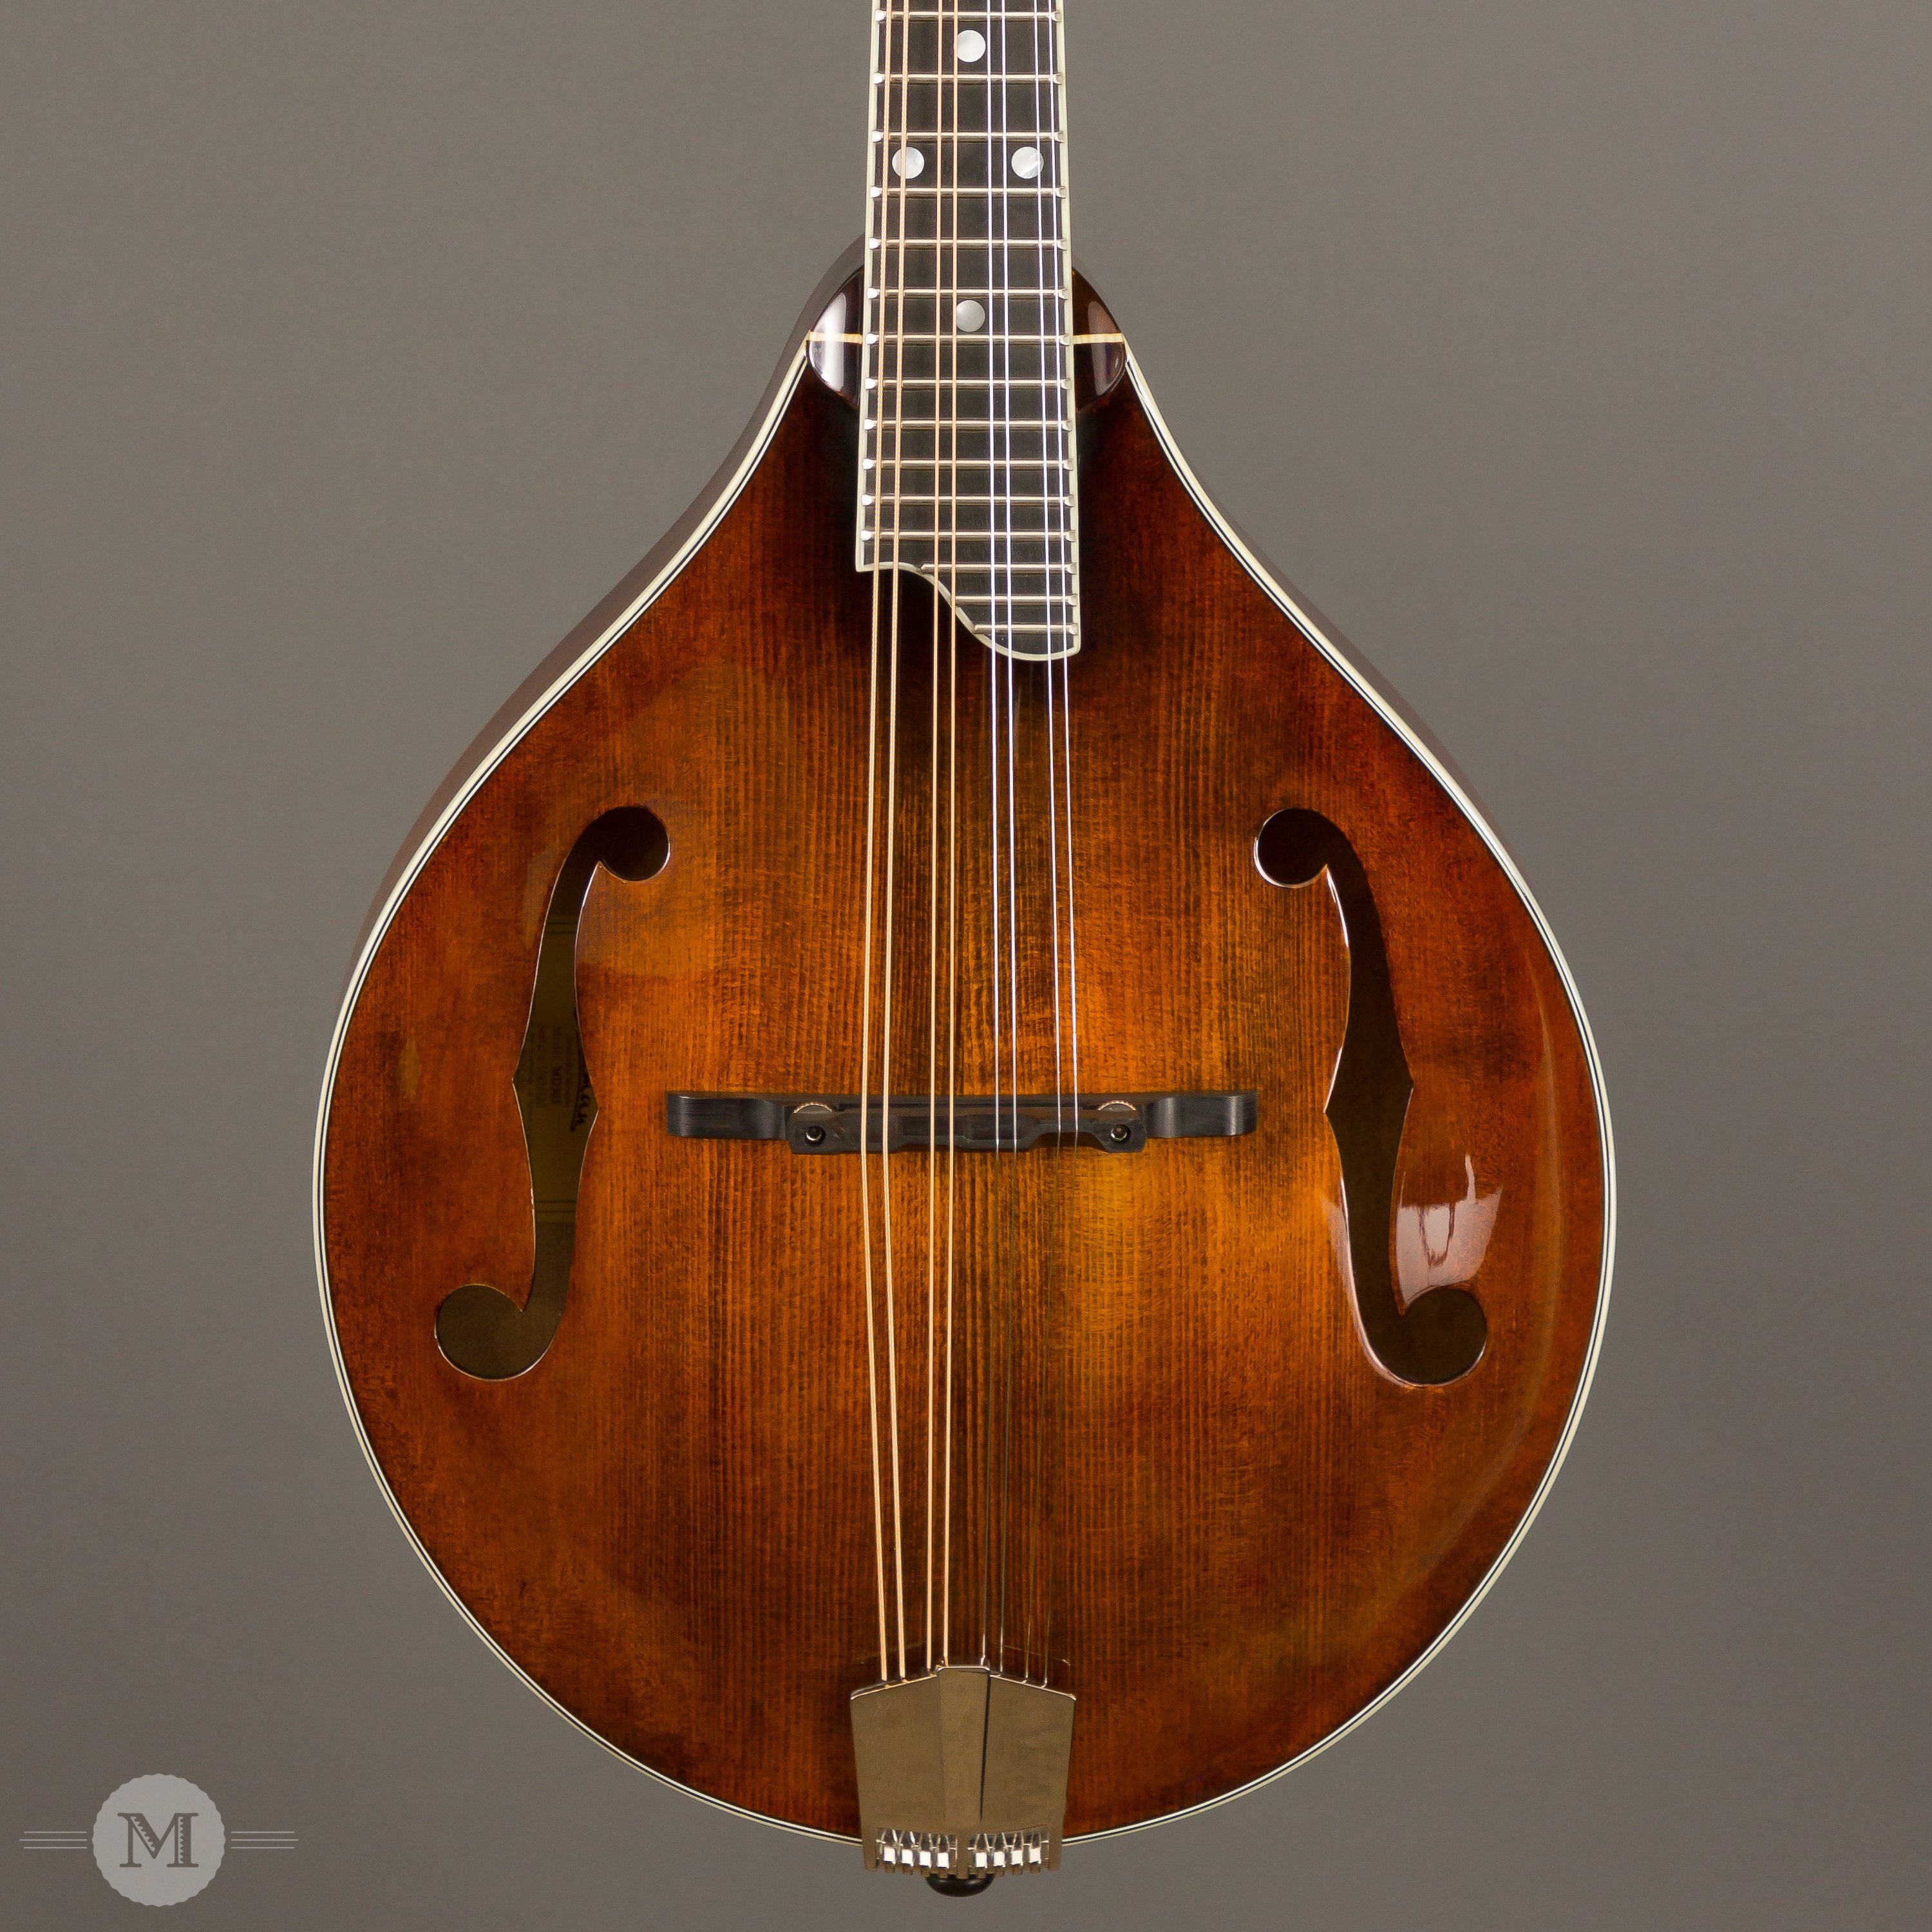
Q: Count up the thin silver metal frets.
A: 15